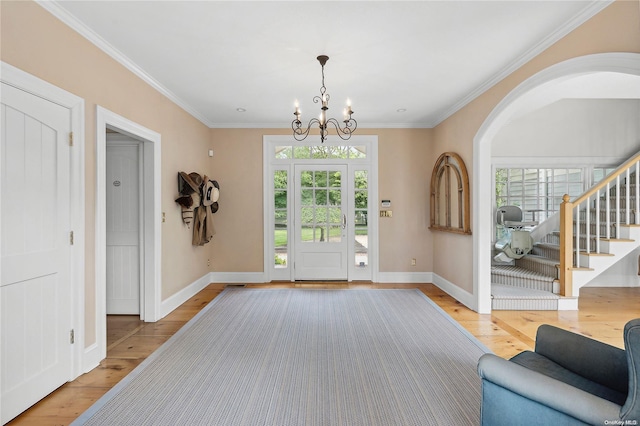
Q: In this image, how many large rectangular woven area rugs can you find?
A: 1